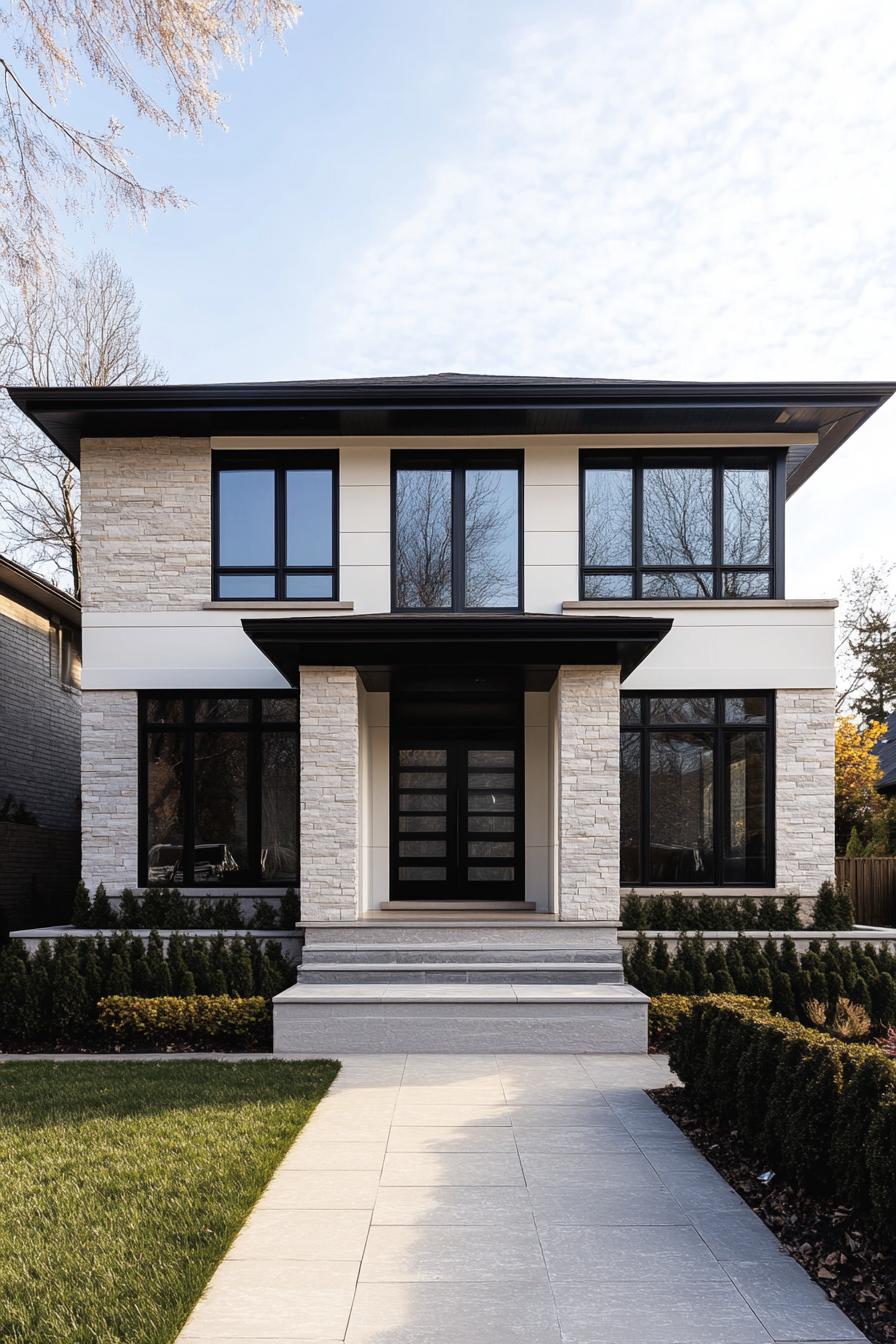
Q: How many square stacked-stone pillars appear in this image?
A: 2